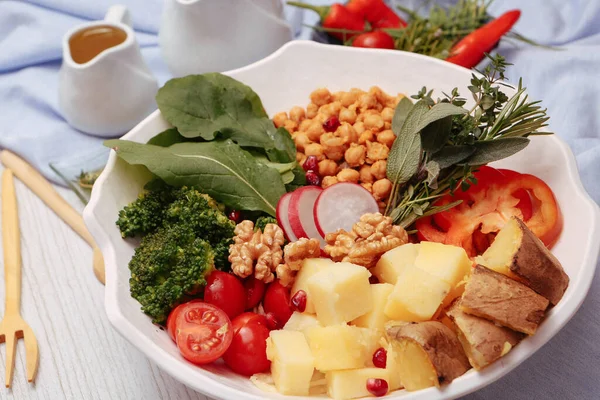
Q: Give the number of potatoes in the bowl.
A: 4